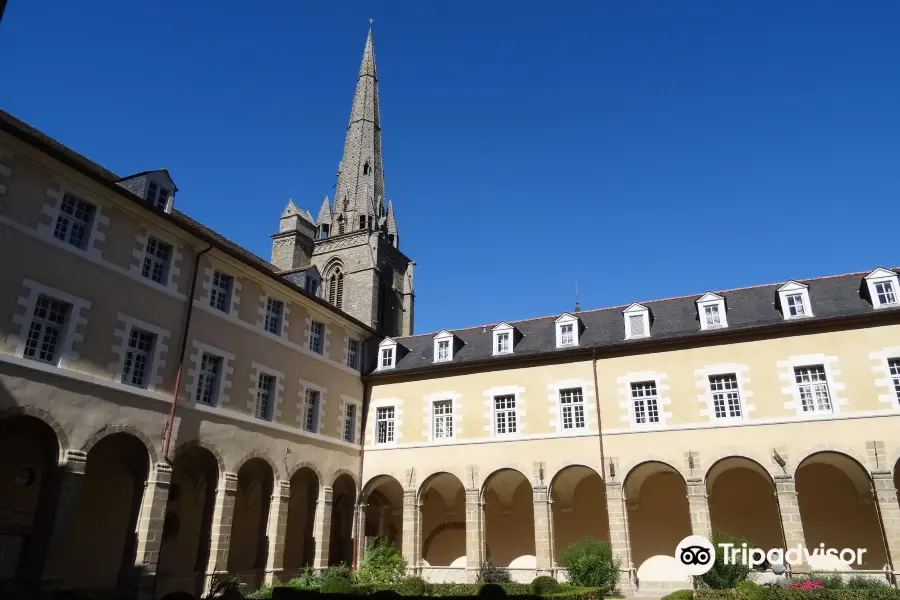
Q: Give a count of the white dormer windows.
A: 8